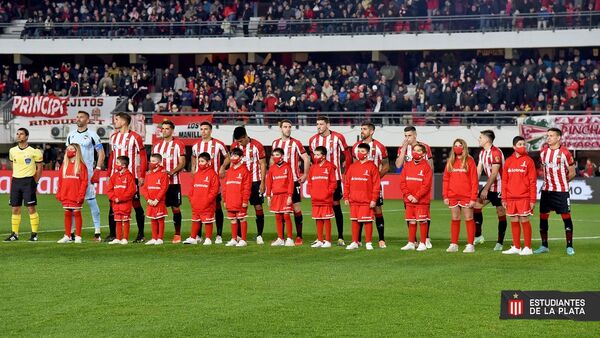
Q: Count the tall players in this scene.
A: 11